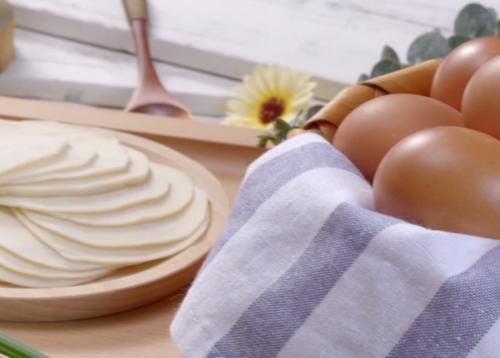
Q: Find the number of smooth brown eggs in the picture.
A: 4